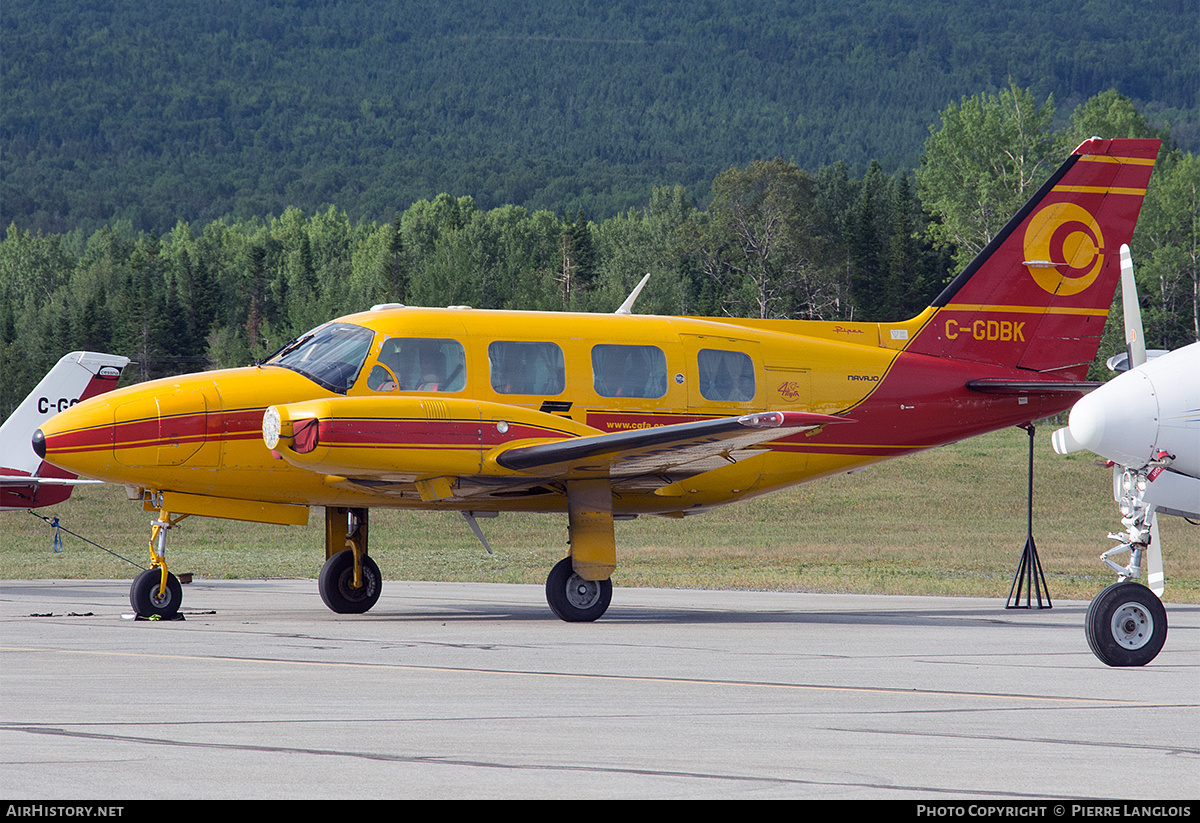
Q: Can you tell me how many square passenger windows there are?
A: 3